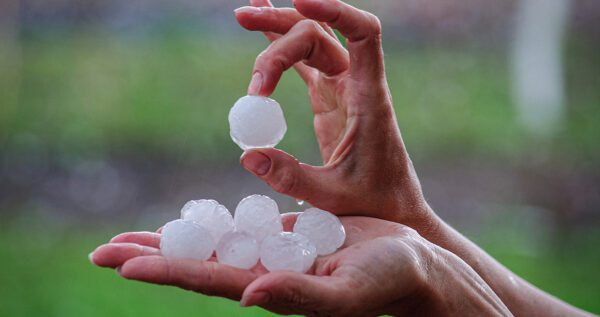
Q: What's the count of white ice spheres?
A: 7